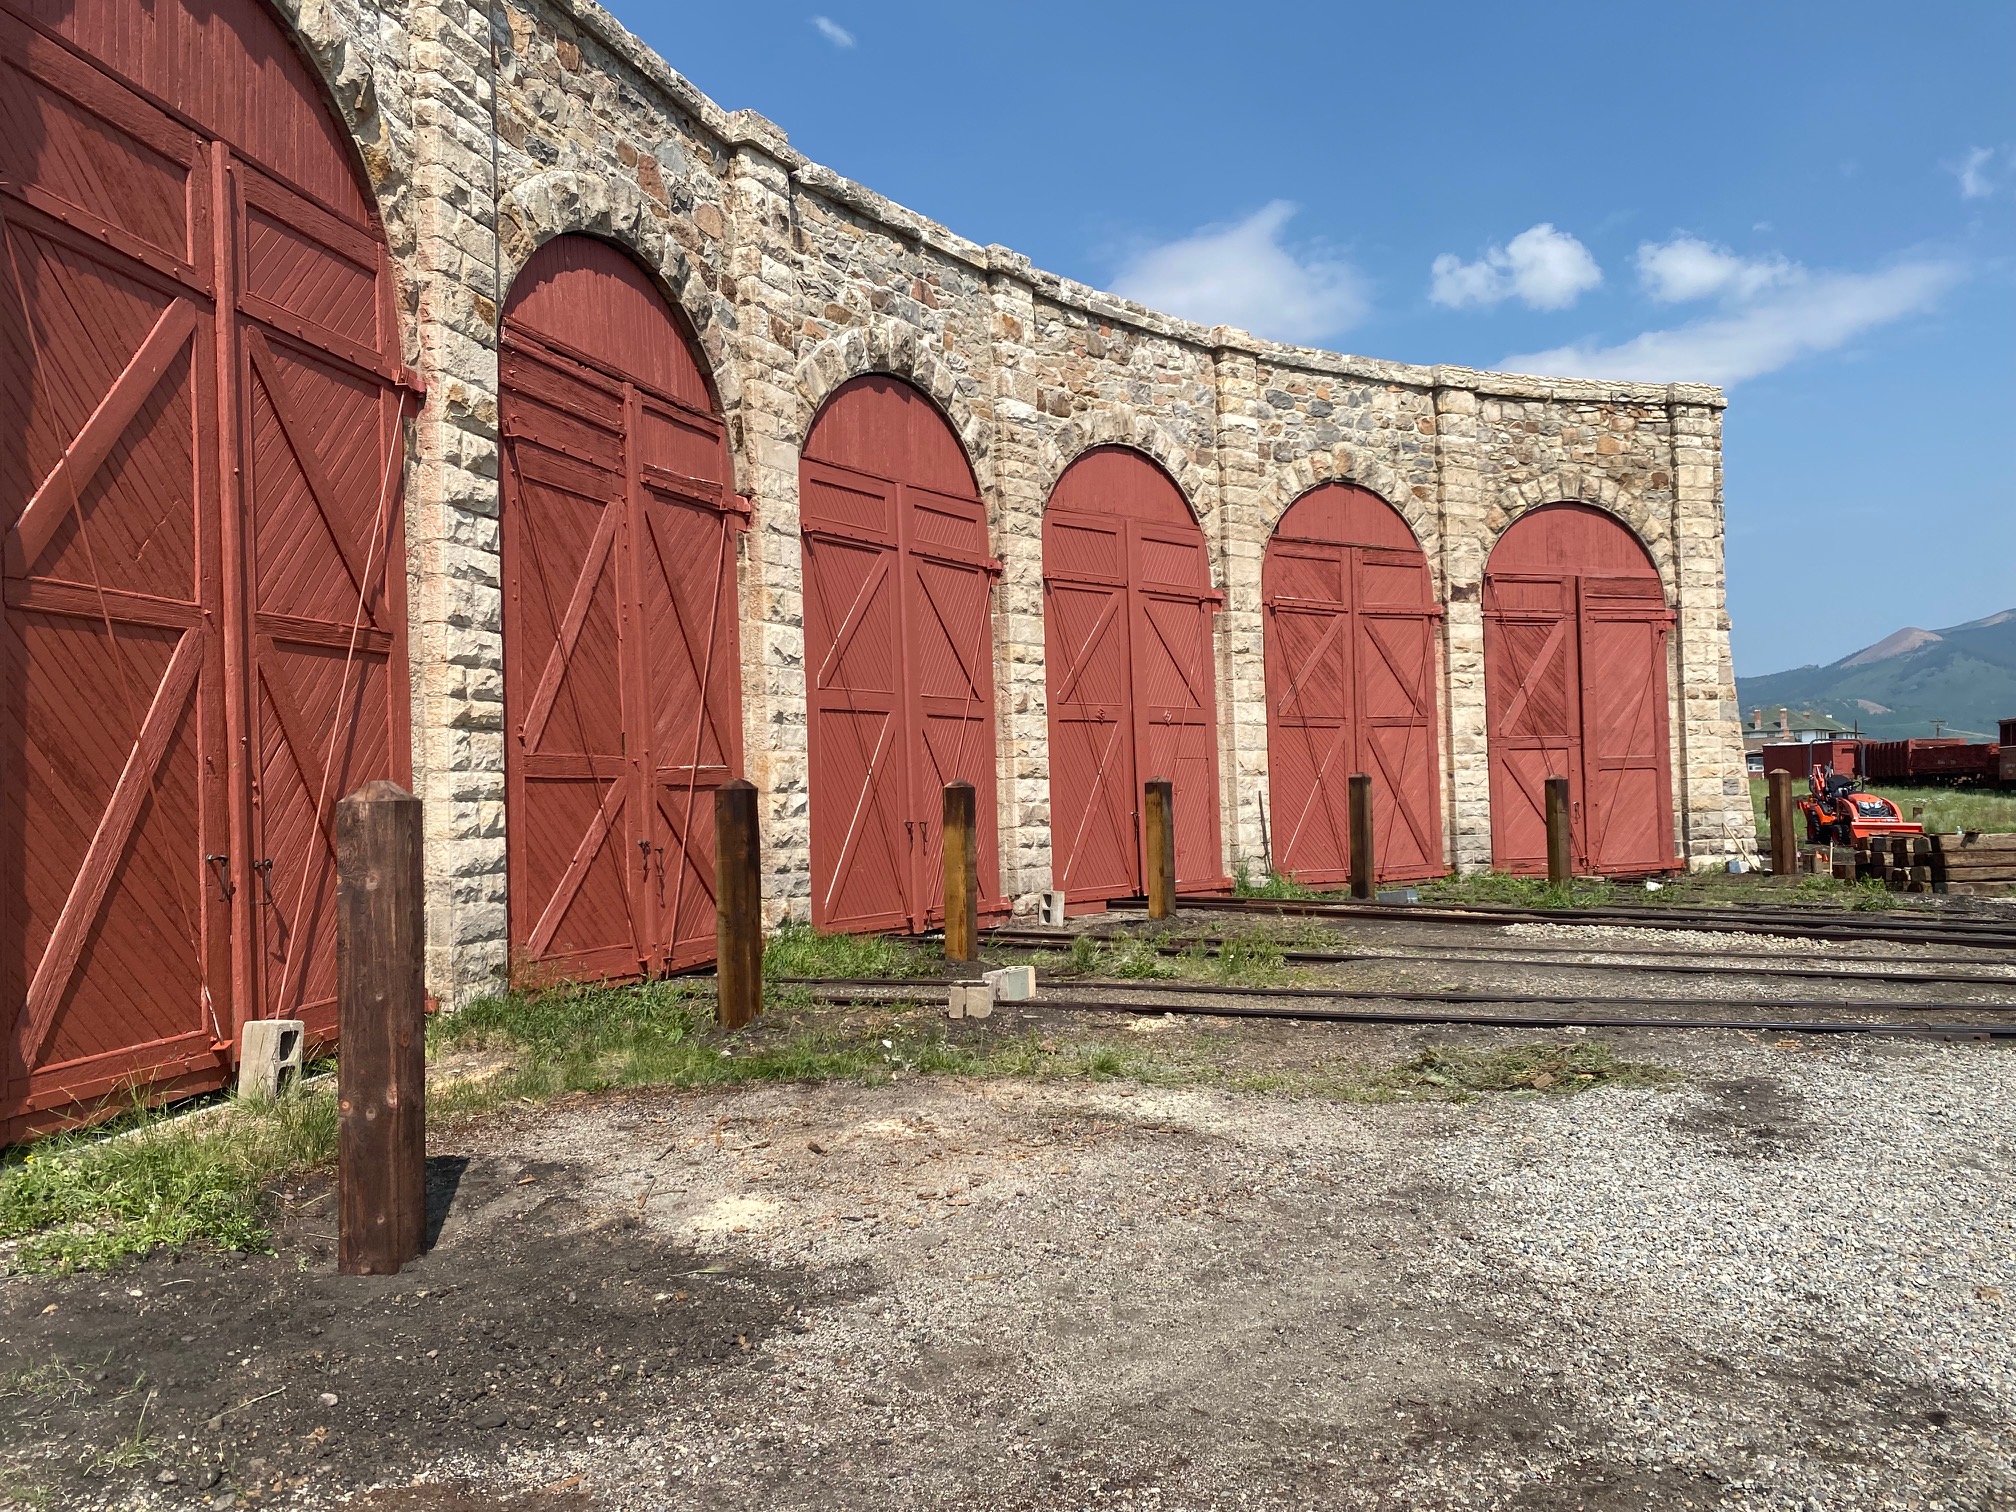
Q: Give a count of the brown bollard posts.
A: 7